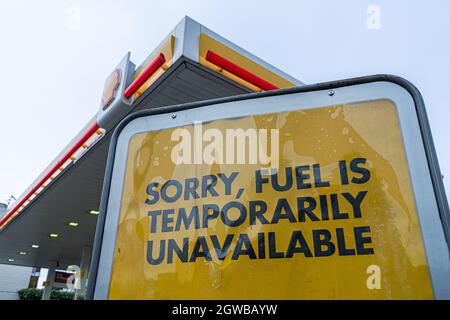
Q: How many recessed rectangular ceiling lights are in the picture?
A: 6